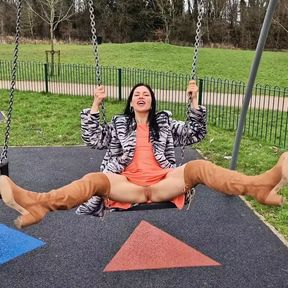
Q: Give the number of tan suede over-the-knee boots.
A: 2